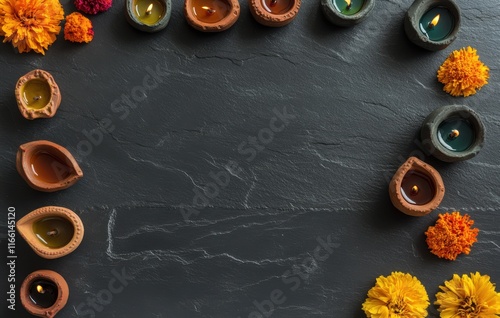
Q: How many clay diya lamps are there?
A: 11